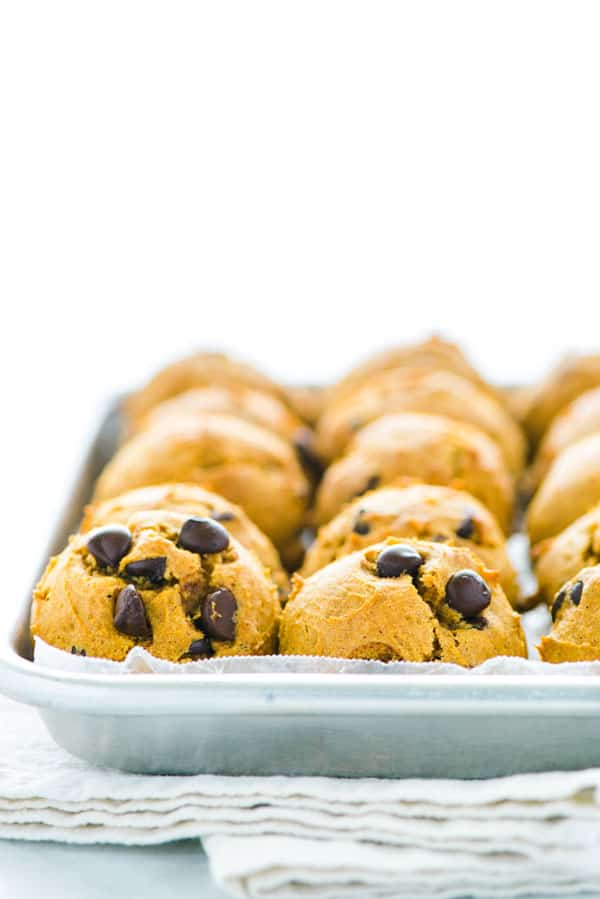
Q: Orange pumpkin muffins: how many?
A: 15